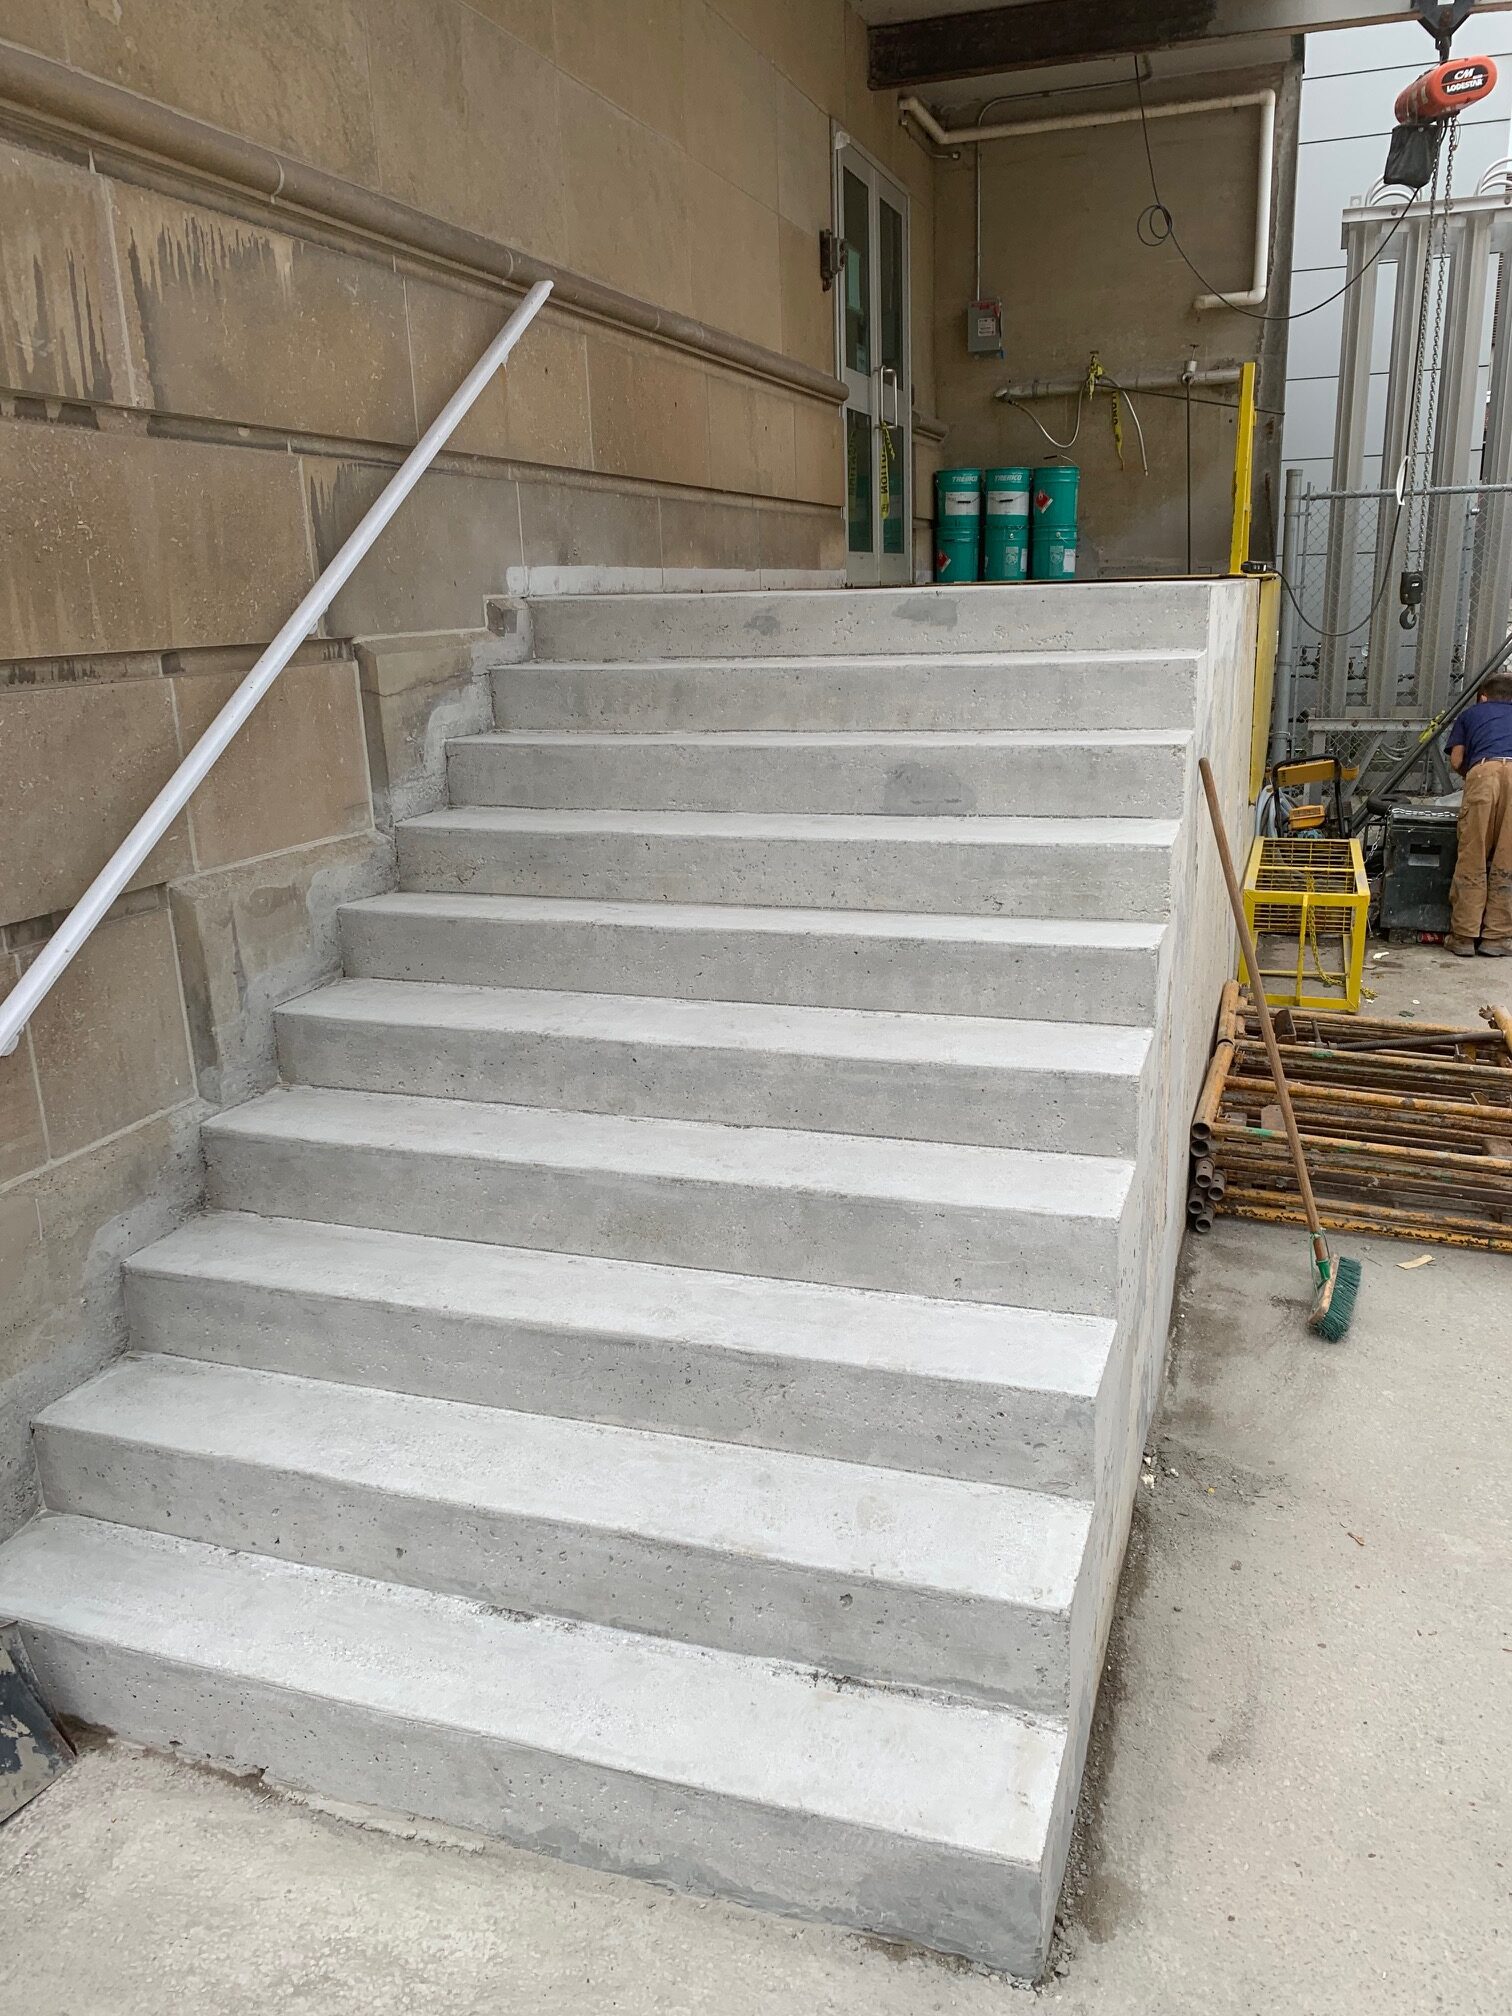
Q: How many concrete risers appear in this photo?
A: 10